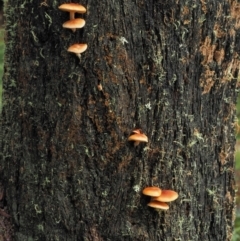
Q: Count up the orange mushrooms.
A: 8